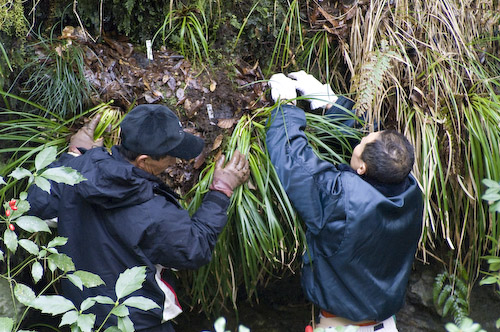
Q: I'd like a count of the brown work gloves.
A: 2